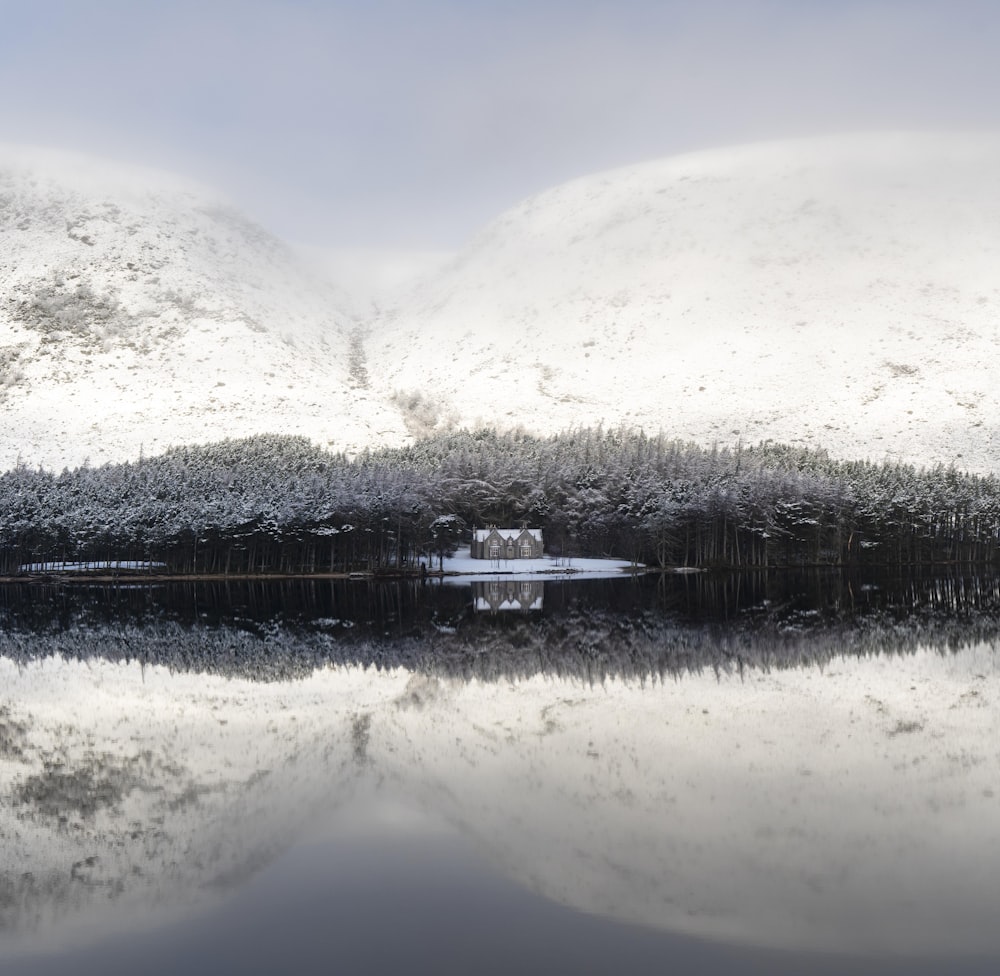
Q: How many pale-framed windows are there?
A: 5